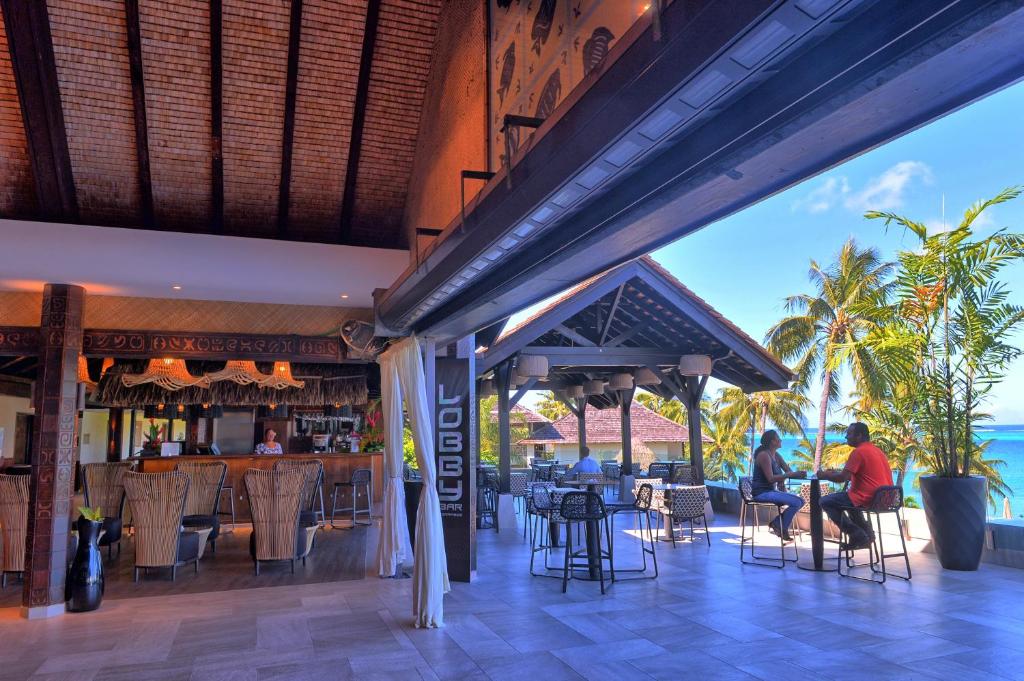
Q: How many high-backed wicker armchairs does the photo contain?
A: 6